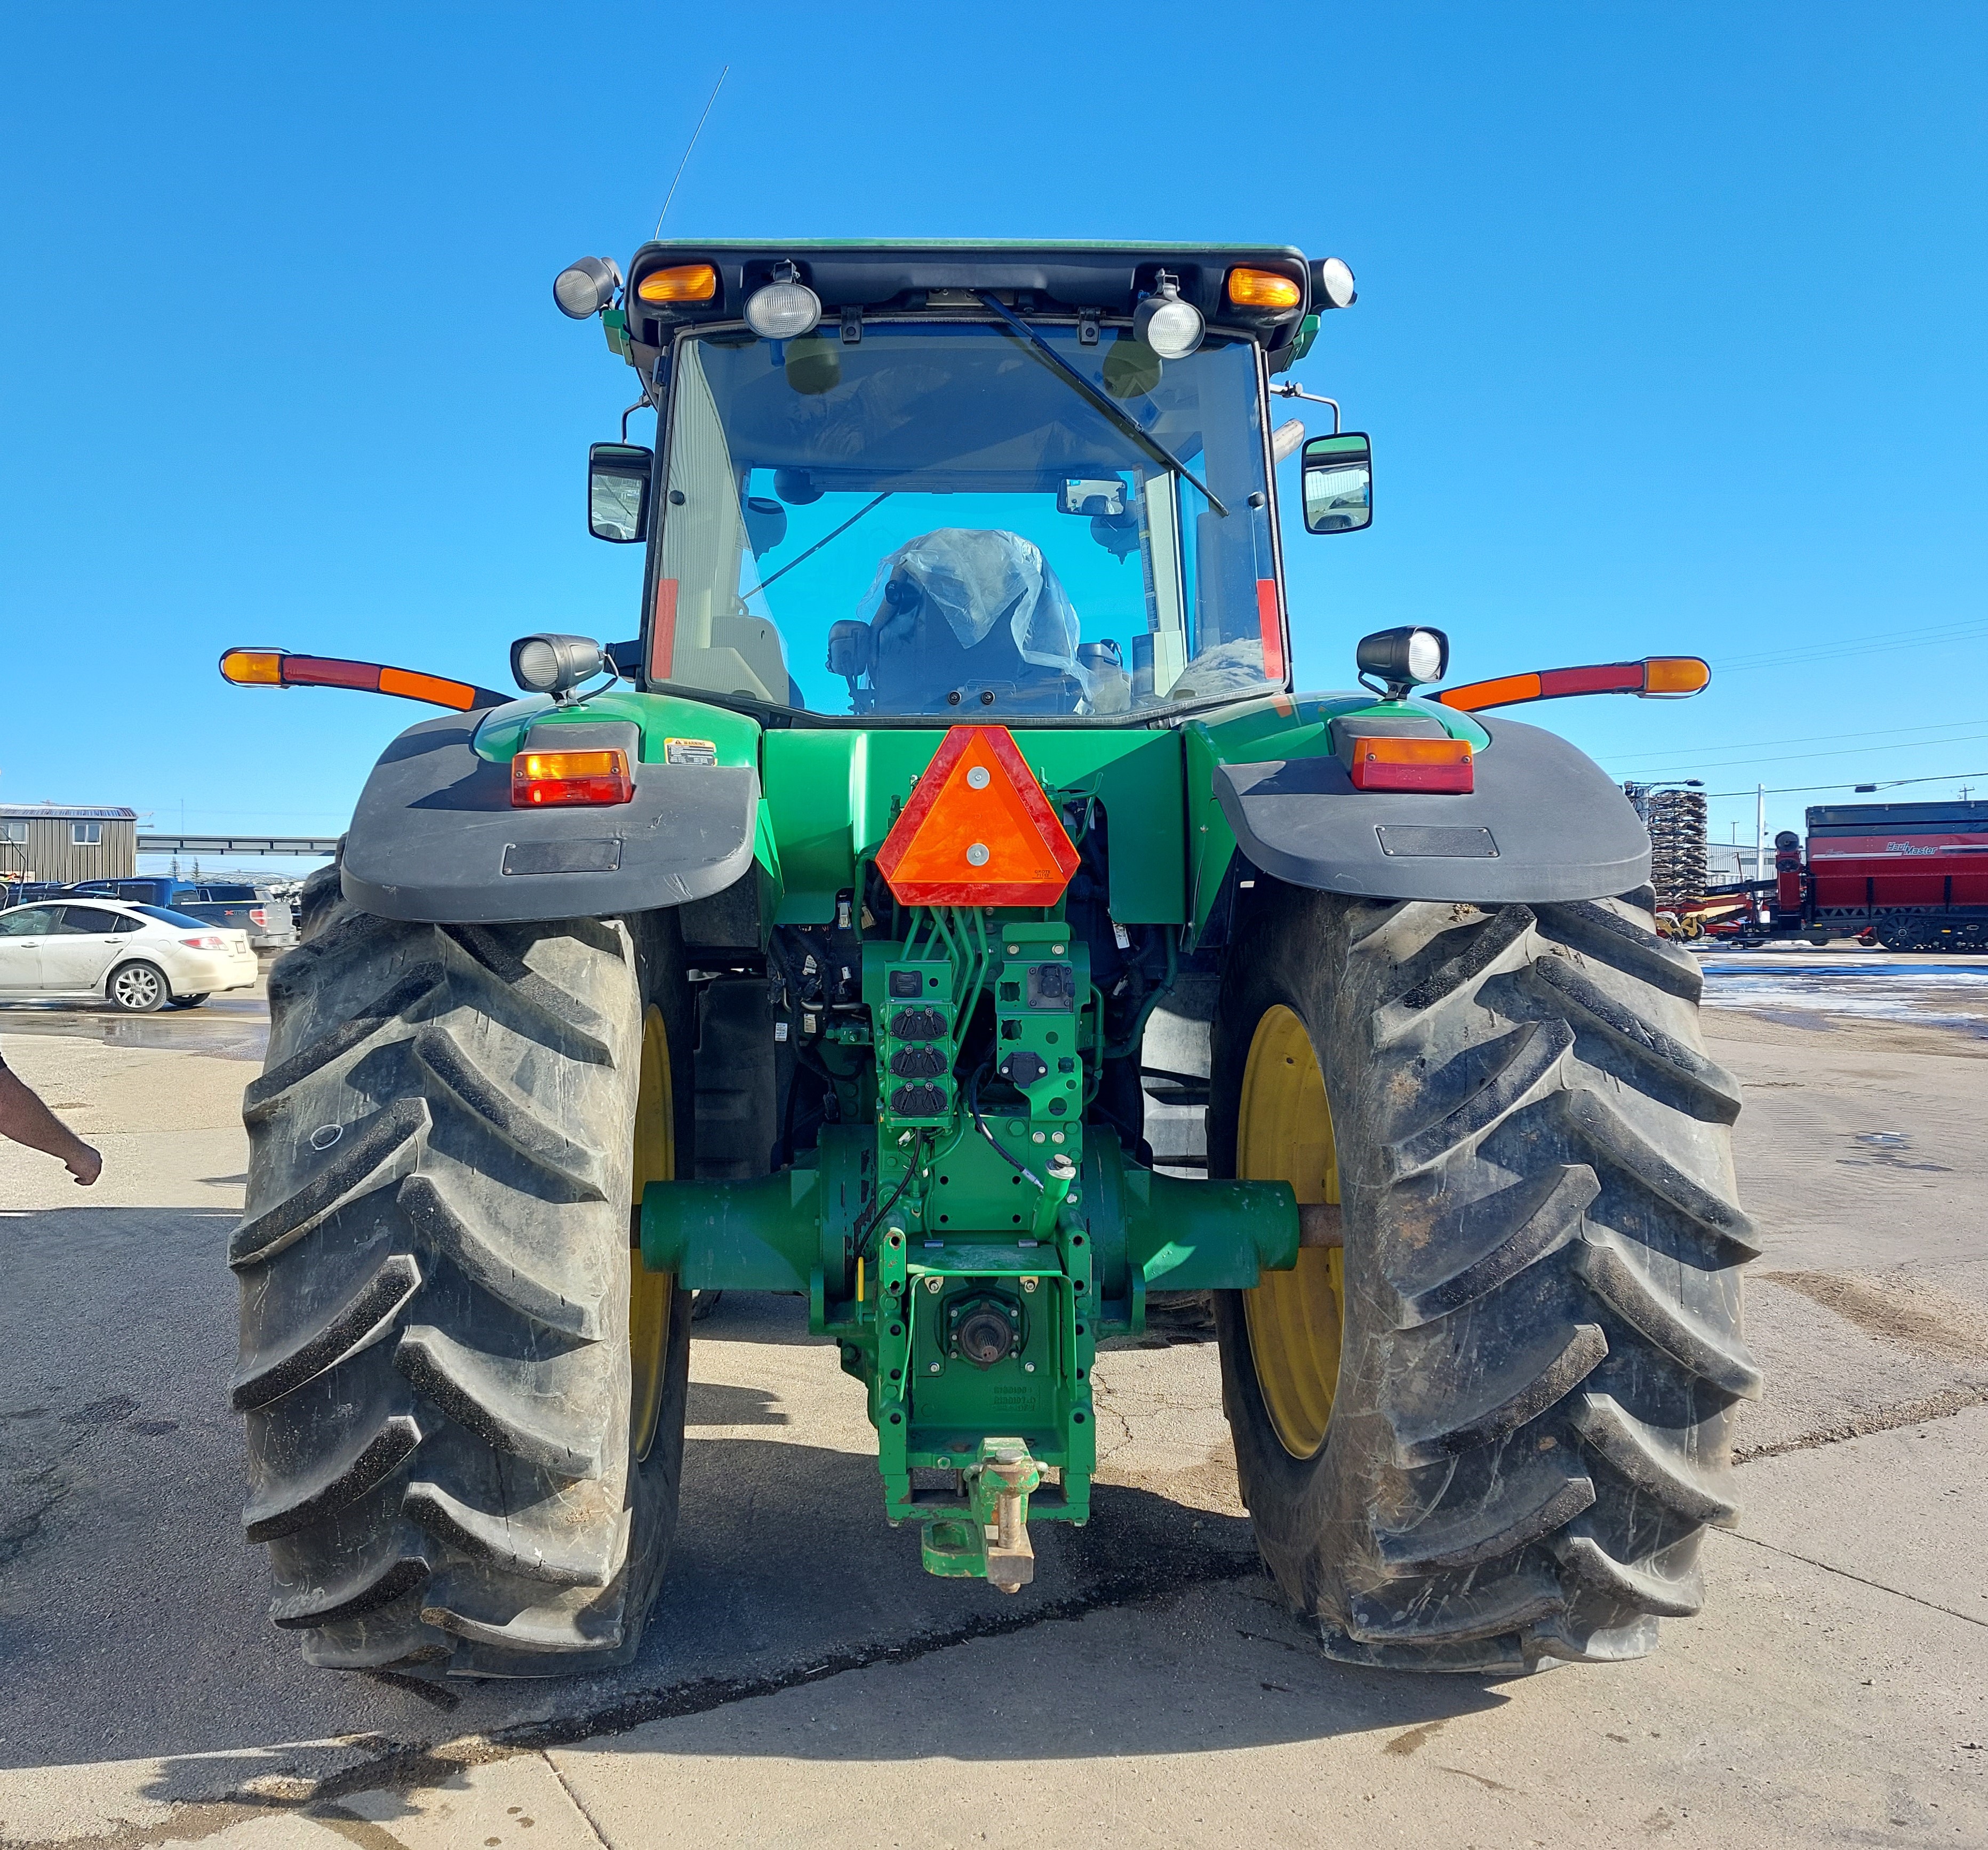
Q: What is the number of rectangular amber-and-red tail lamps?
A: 2